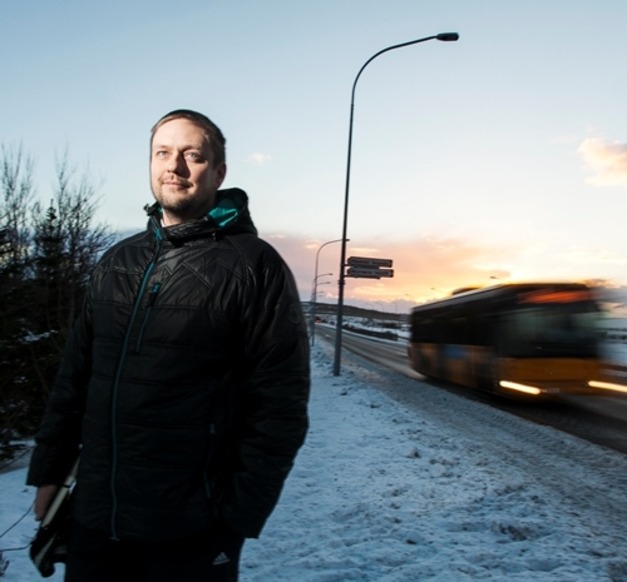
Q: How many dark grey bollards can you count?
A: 0